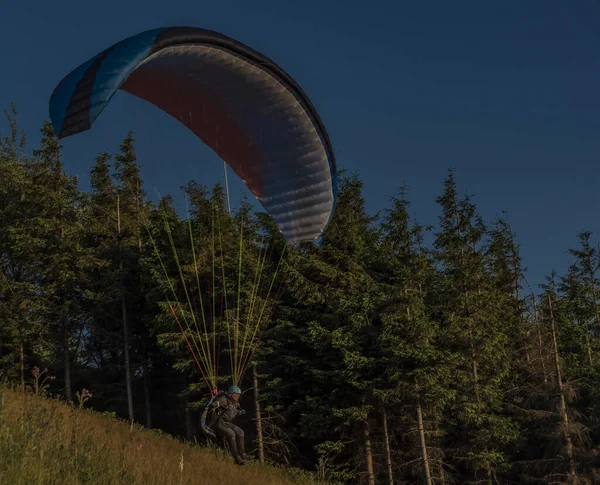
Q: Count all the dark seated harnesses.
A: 1